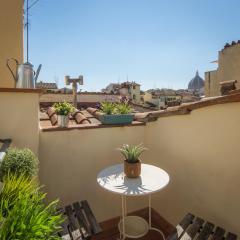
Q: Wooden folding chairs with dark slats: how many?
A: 2